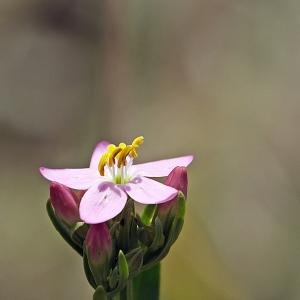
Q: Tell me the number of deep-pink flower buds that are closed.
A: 3